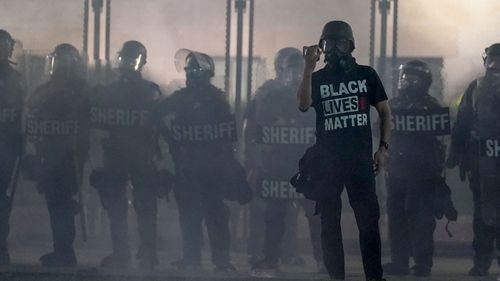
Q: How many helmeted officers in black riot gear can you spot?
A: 7